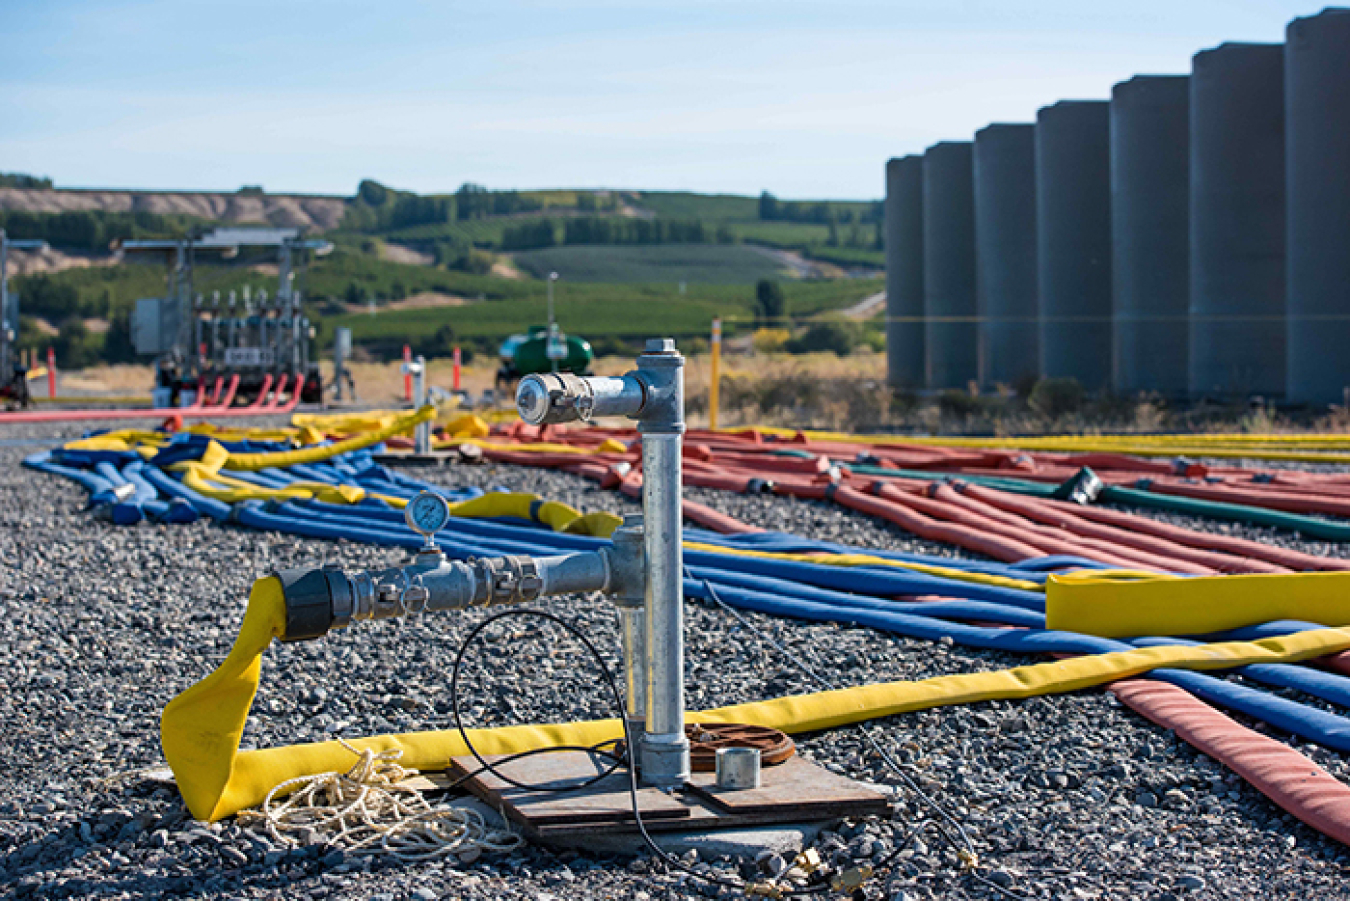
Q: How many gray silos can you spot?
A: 7